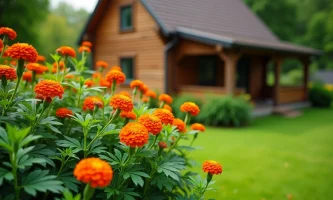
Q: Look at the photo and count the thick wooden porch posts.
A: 3